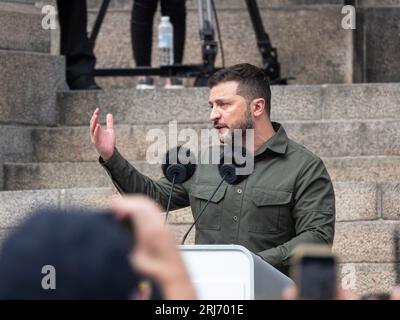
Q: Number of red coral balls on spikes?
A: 0